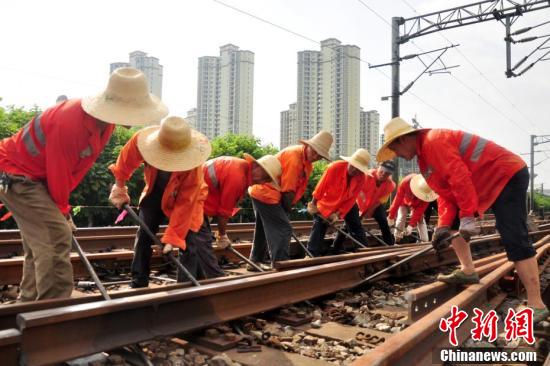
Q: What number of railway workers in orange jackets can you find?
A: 8